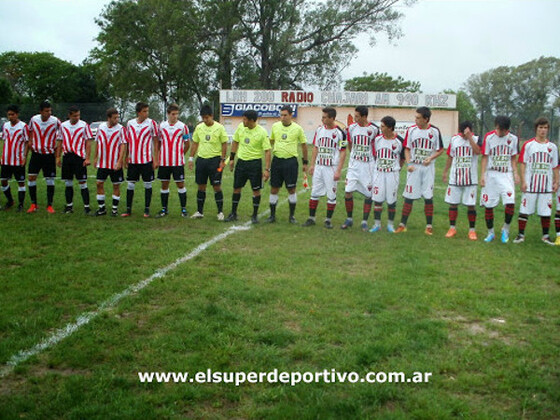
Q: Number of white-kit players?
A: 7